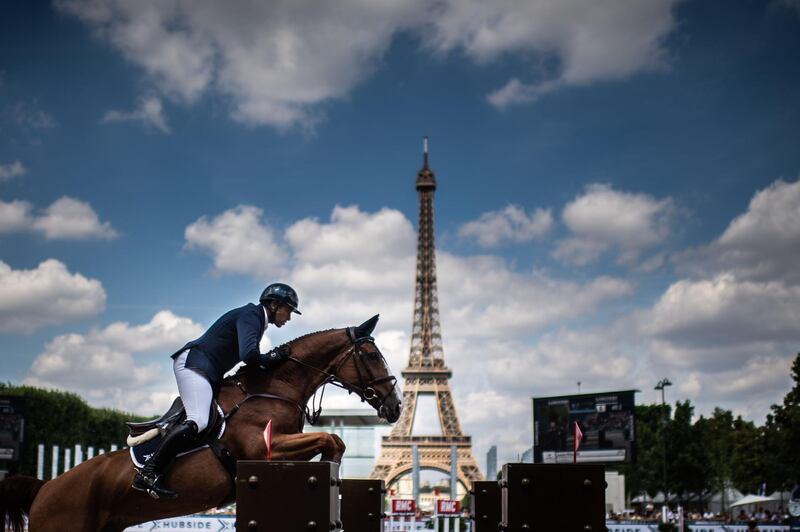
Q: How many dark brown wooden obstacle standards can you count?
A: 4